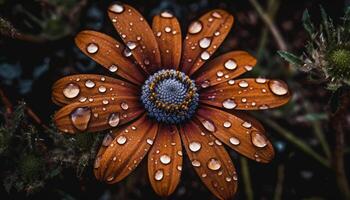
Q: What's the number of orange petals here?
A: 12